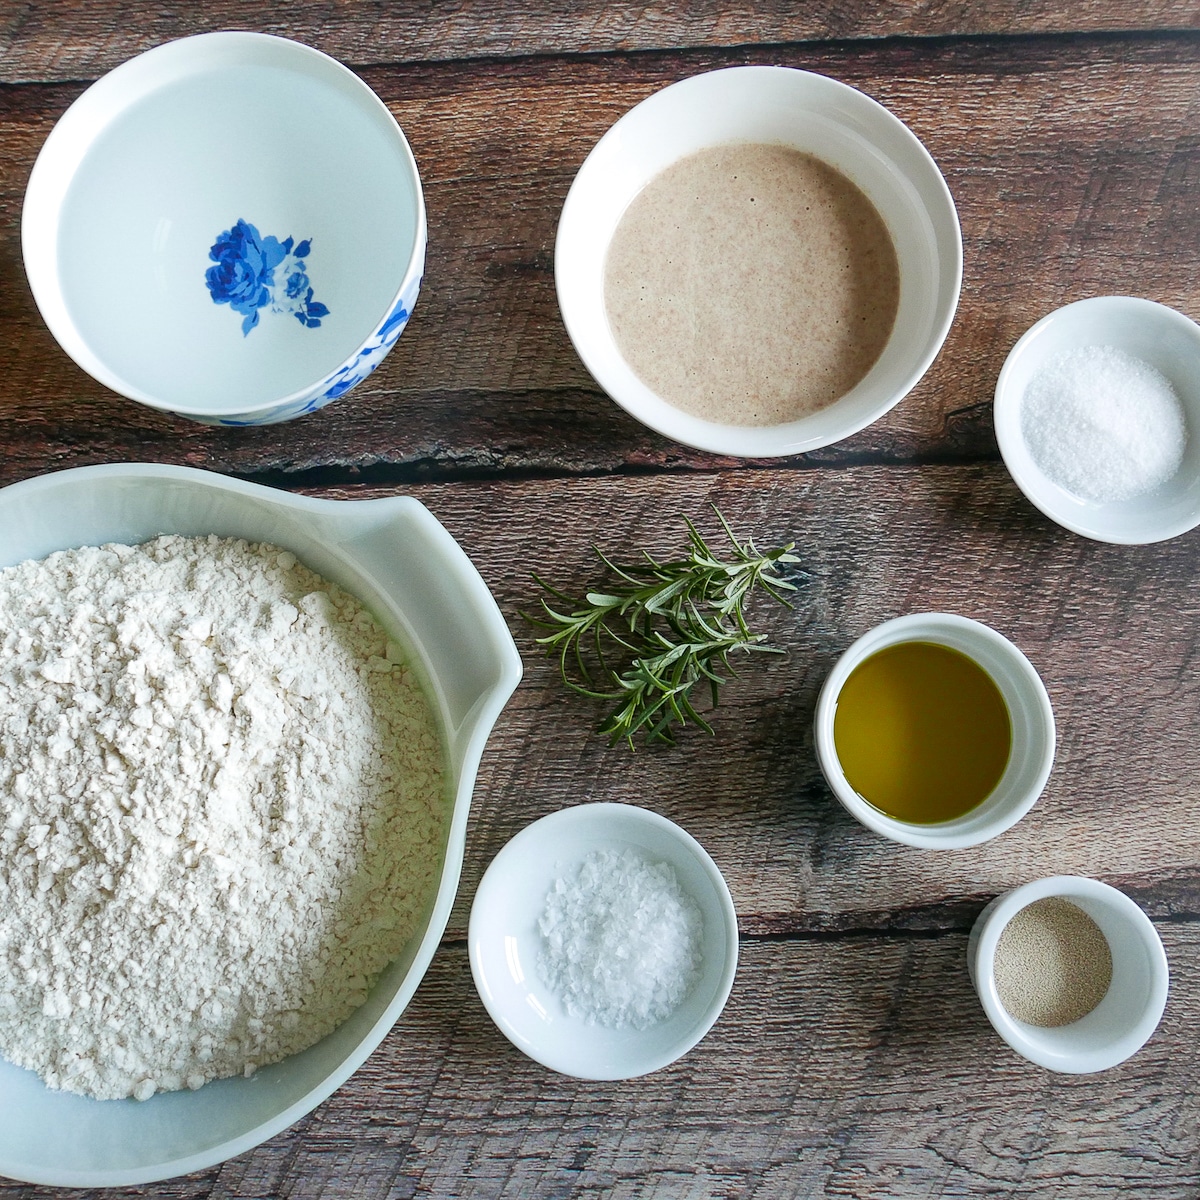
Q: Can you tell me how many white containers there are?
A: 7